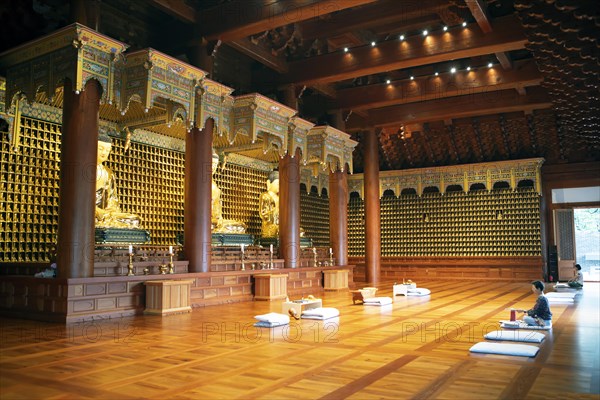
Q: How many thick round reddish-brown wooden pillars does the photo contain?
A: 5